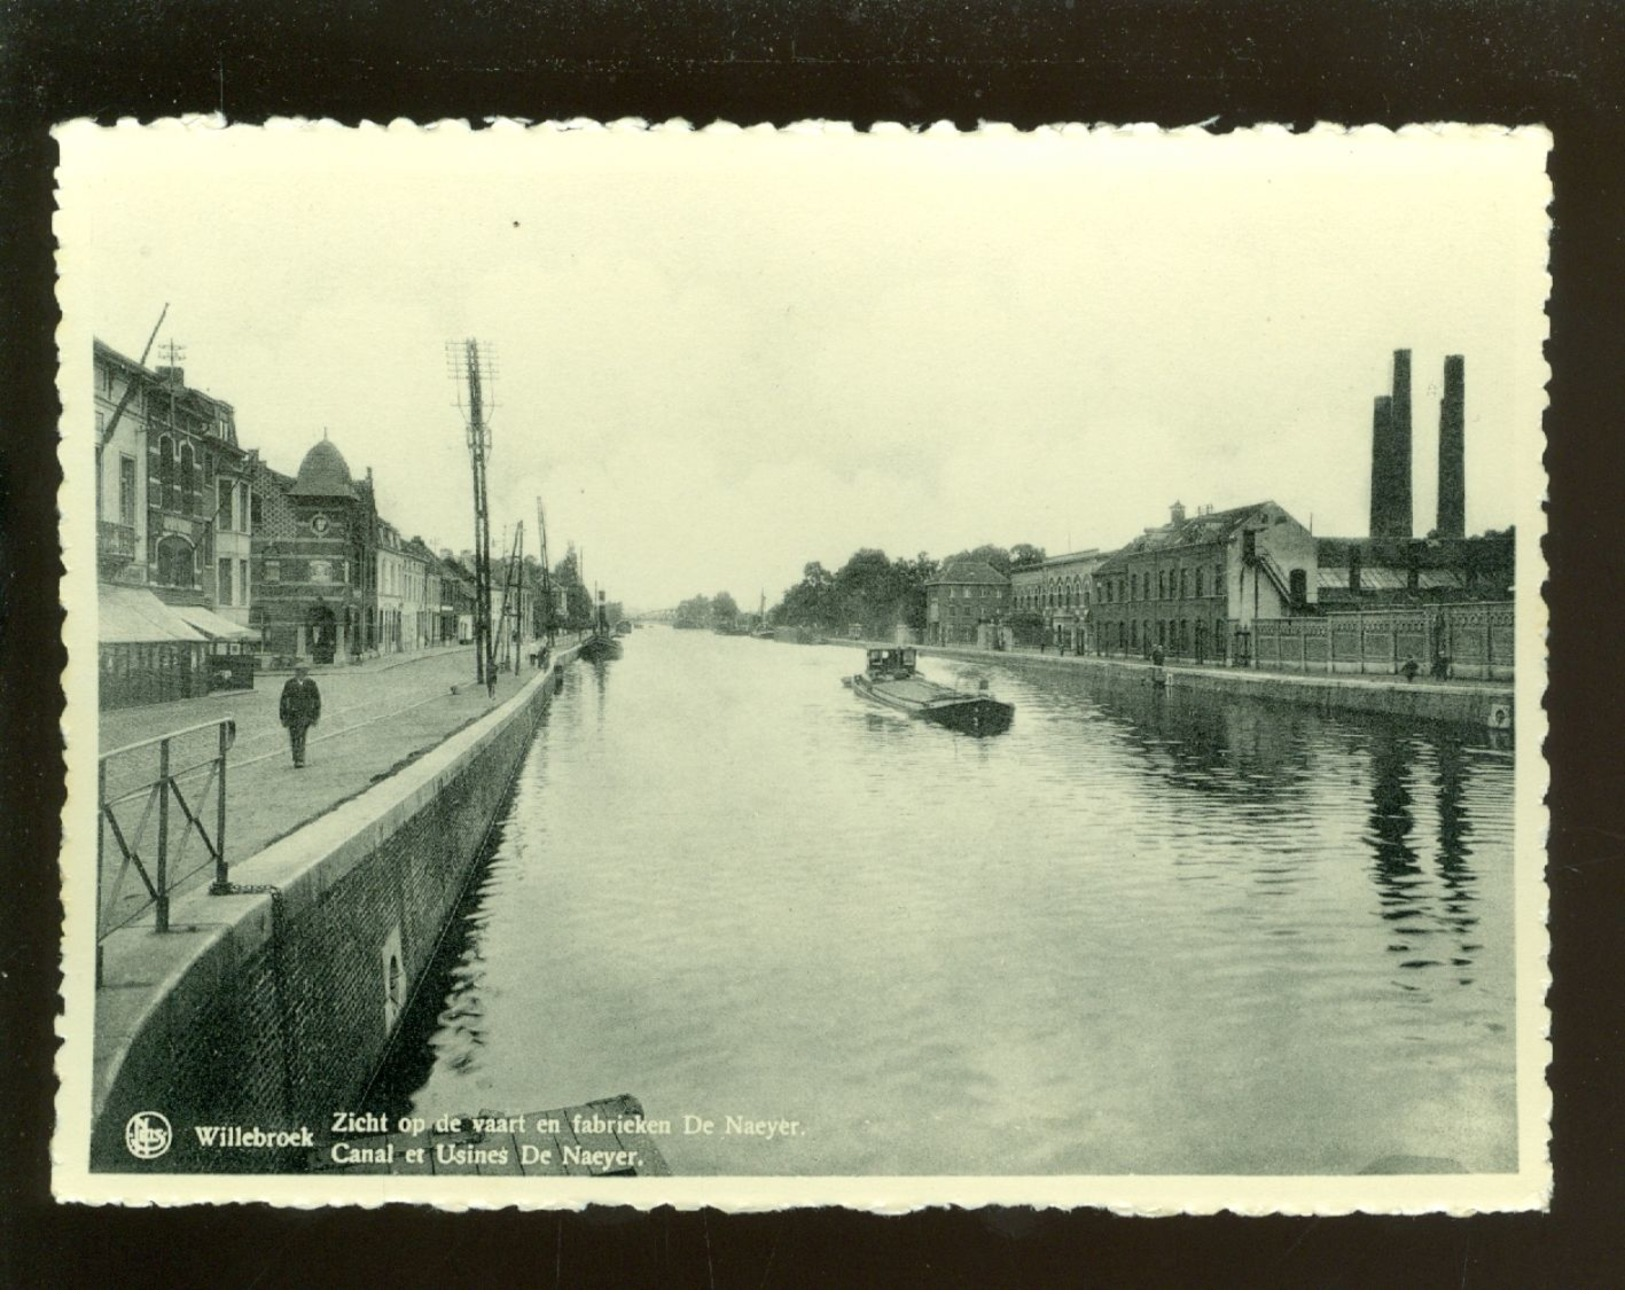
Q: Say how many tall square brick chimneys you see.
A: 3